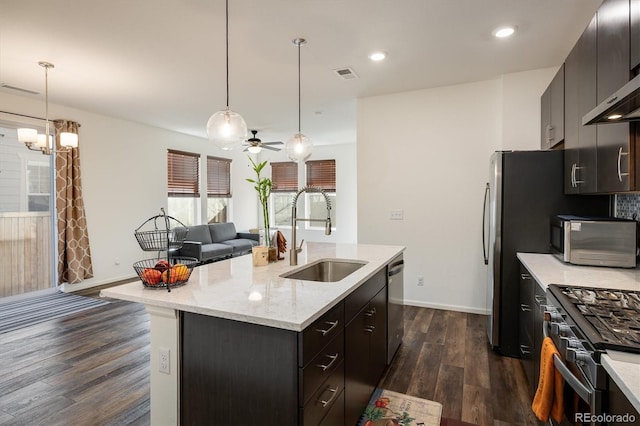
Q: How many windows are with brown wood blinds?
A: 4